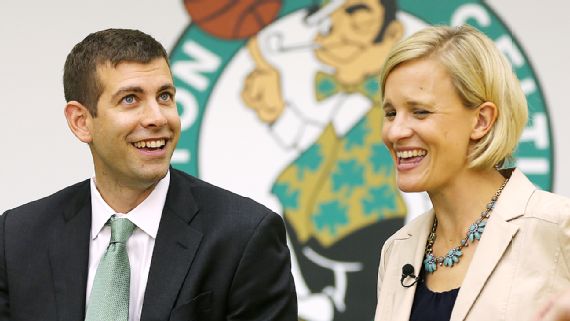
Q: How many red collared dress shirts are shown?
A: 0